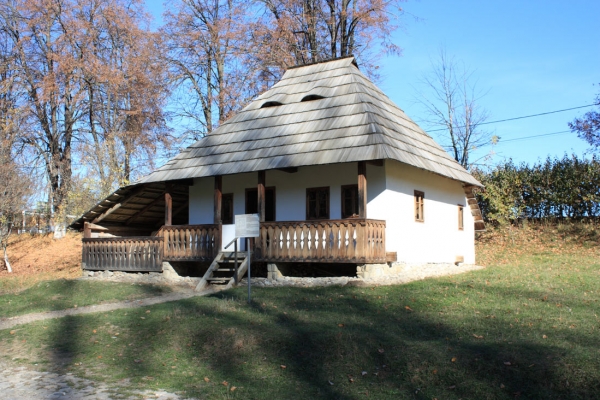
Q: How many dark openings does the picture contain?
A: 2